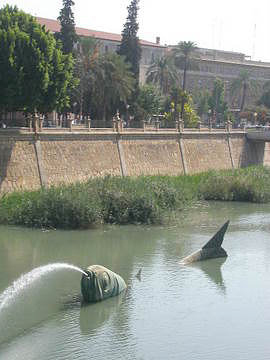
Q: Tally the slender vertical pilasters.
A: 4